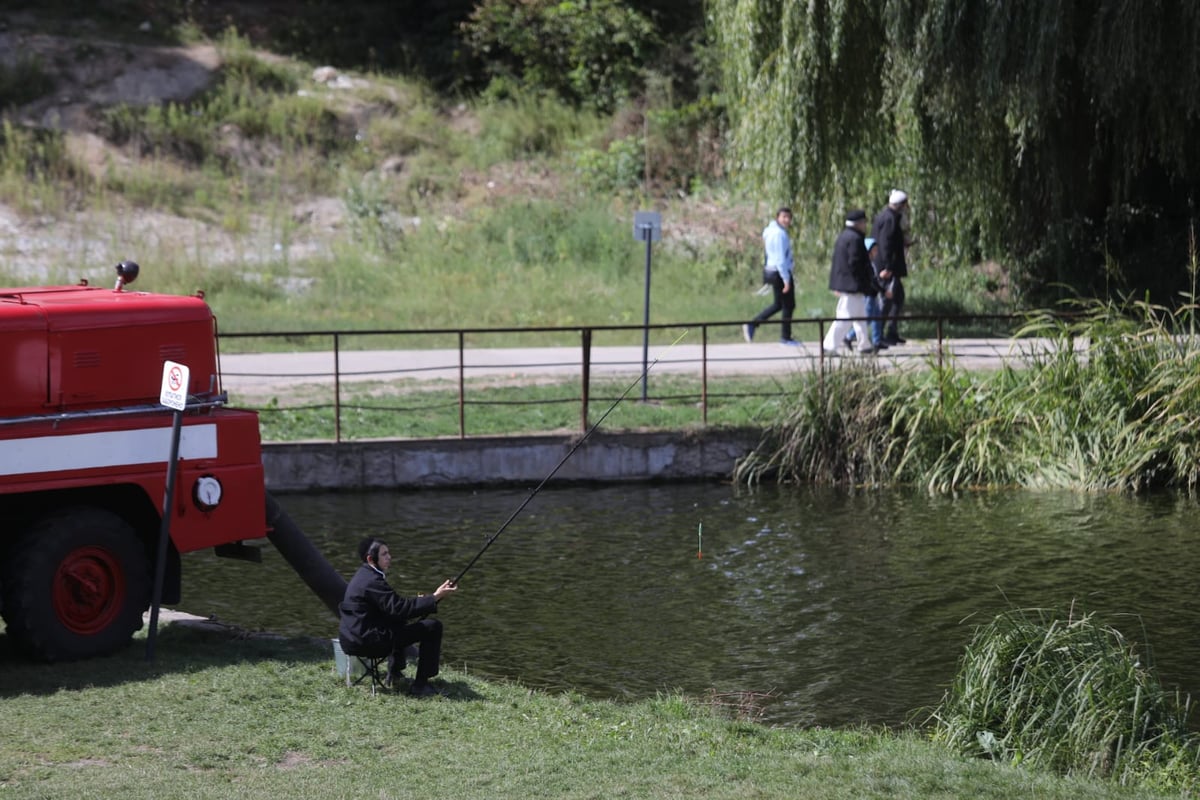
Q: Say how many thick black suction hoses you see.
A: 1